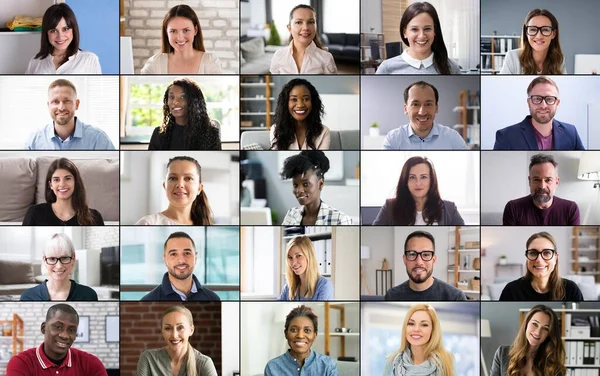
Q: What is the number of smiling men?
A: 7